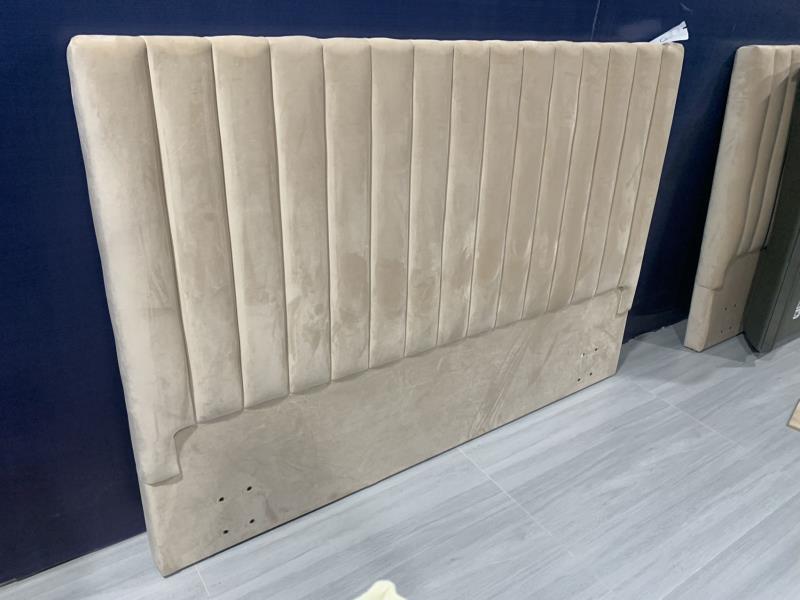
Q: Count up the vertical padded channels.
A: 15